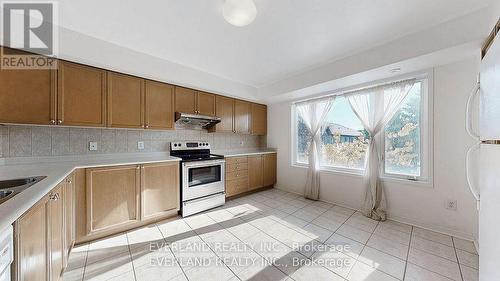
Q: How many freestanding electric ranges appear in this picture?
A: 1